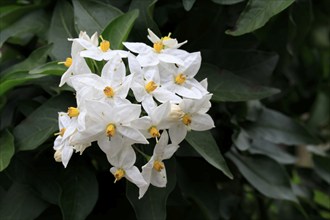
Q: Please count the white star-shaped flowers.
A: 14